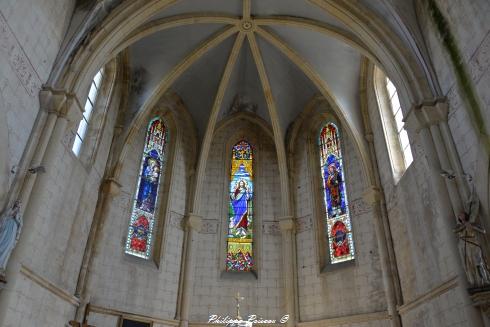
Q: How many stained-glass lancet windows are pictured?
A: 3